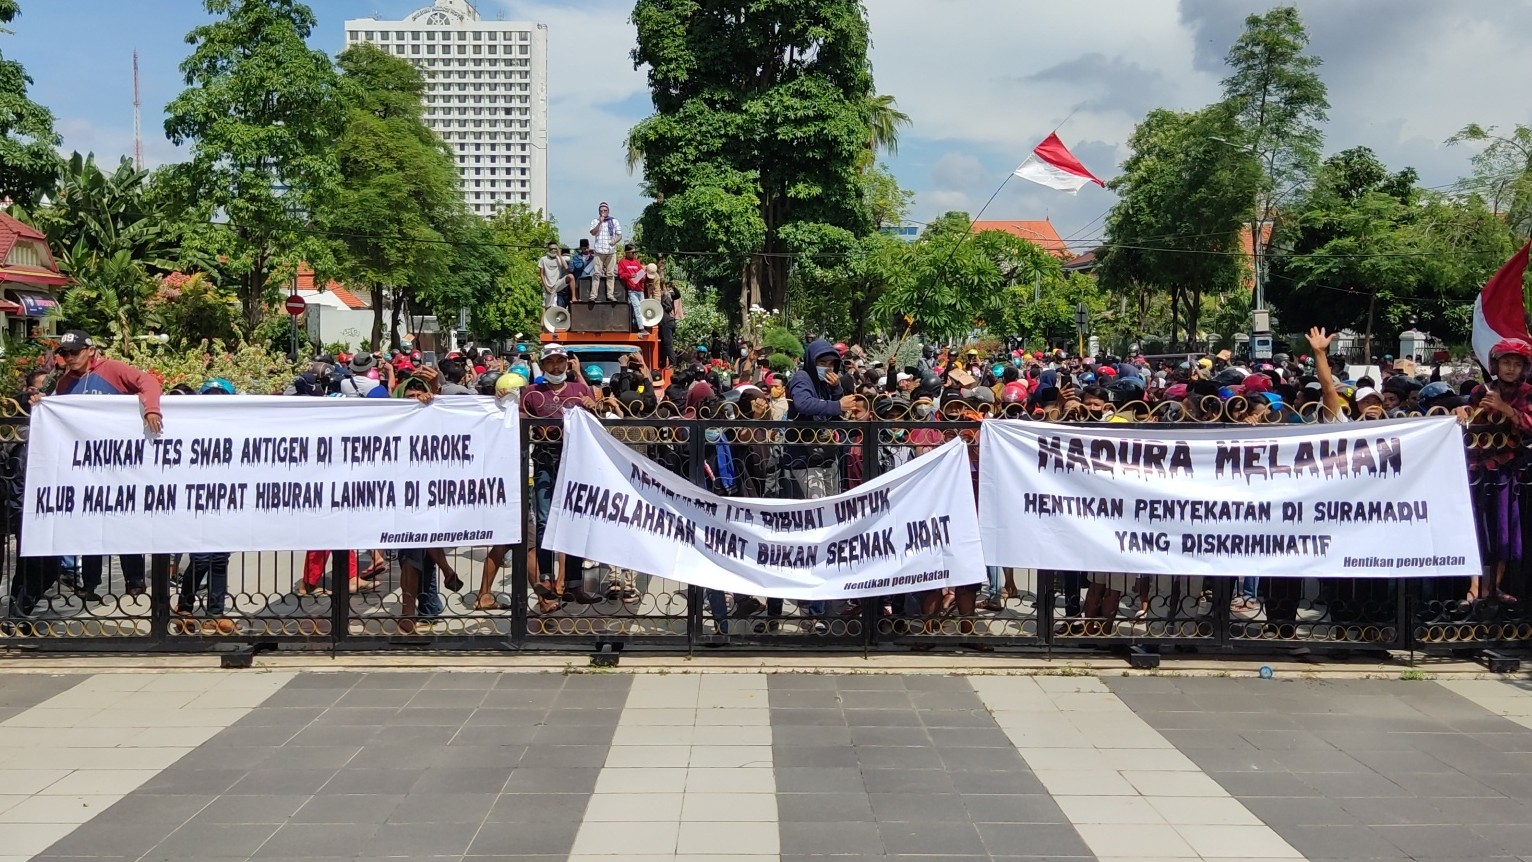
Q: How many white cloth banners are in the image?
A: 3